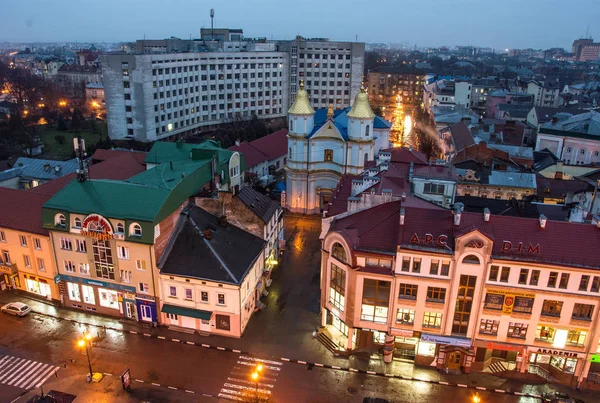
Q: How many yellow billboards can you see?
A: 1